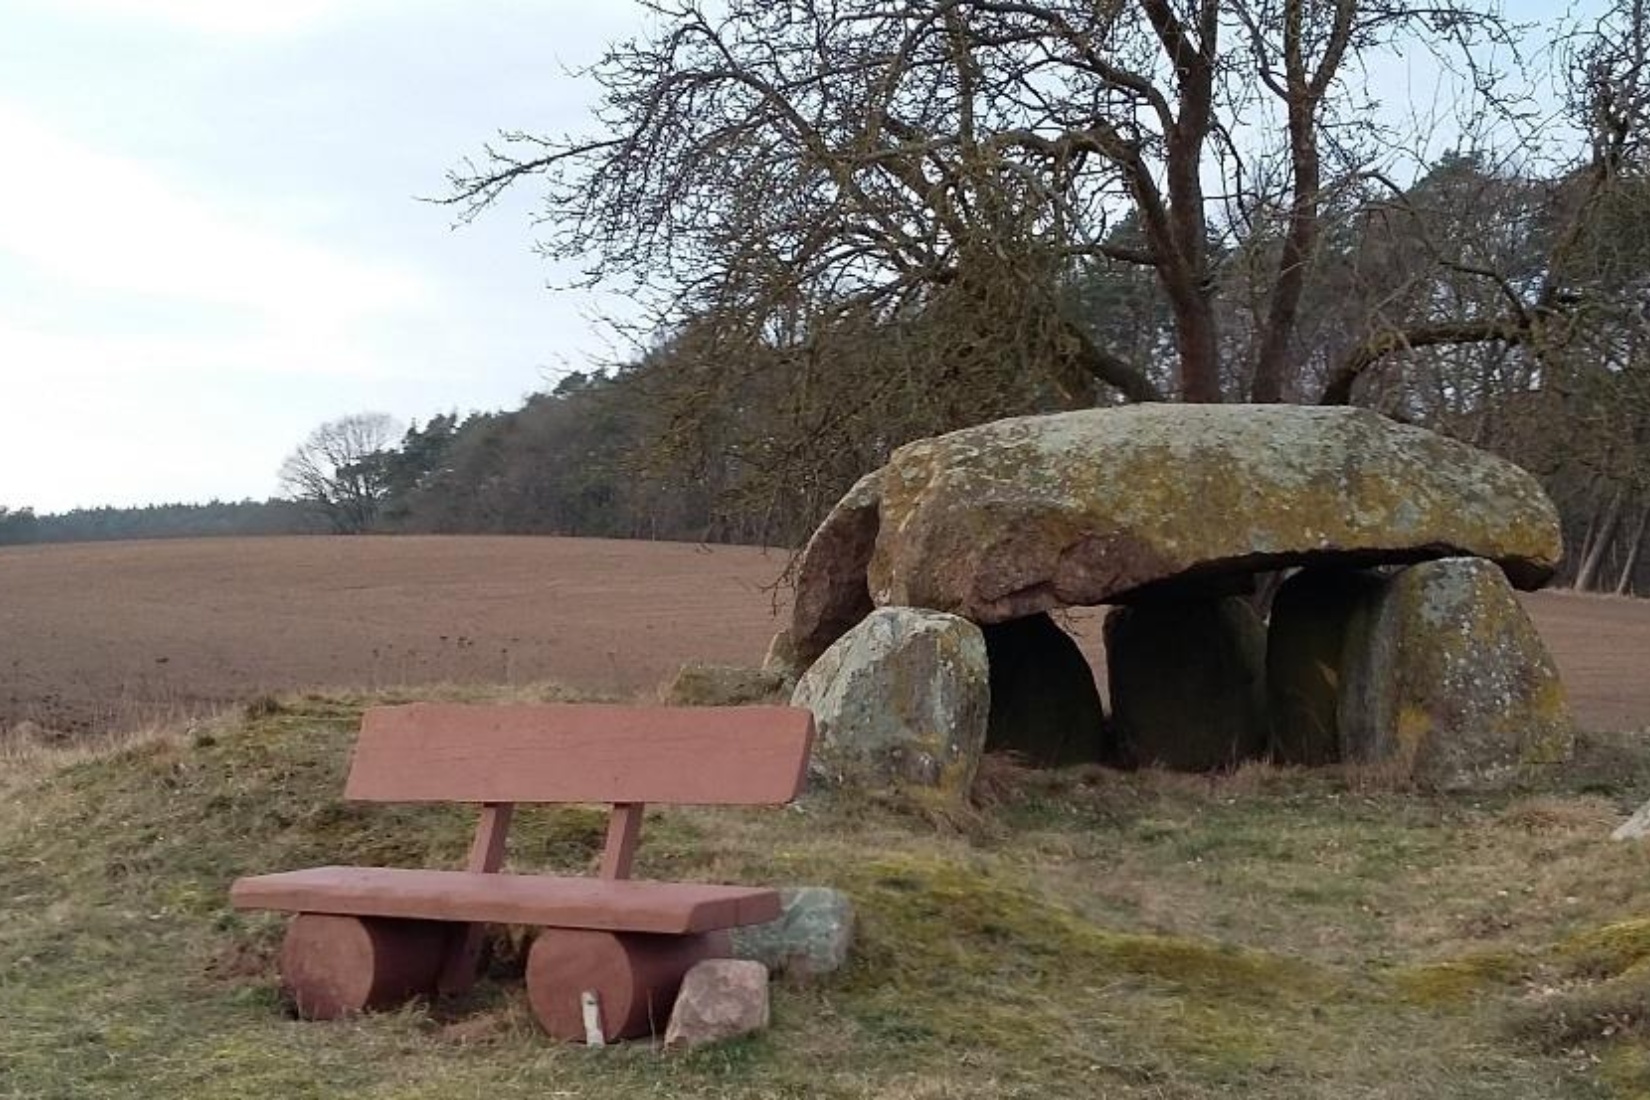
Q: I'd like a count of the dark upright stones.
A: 3